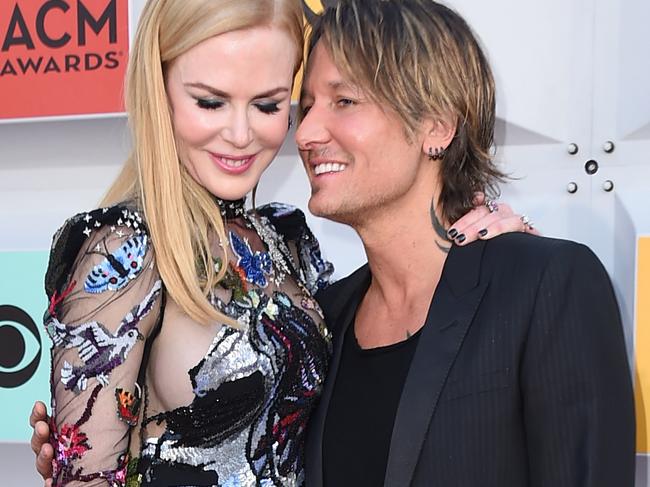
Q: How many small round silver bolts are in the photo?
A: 4